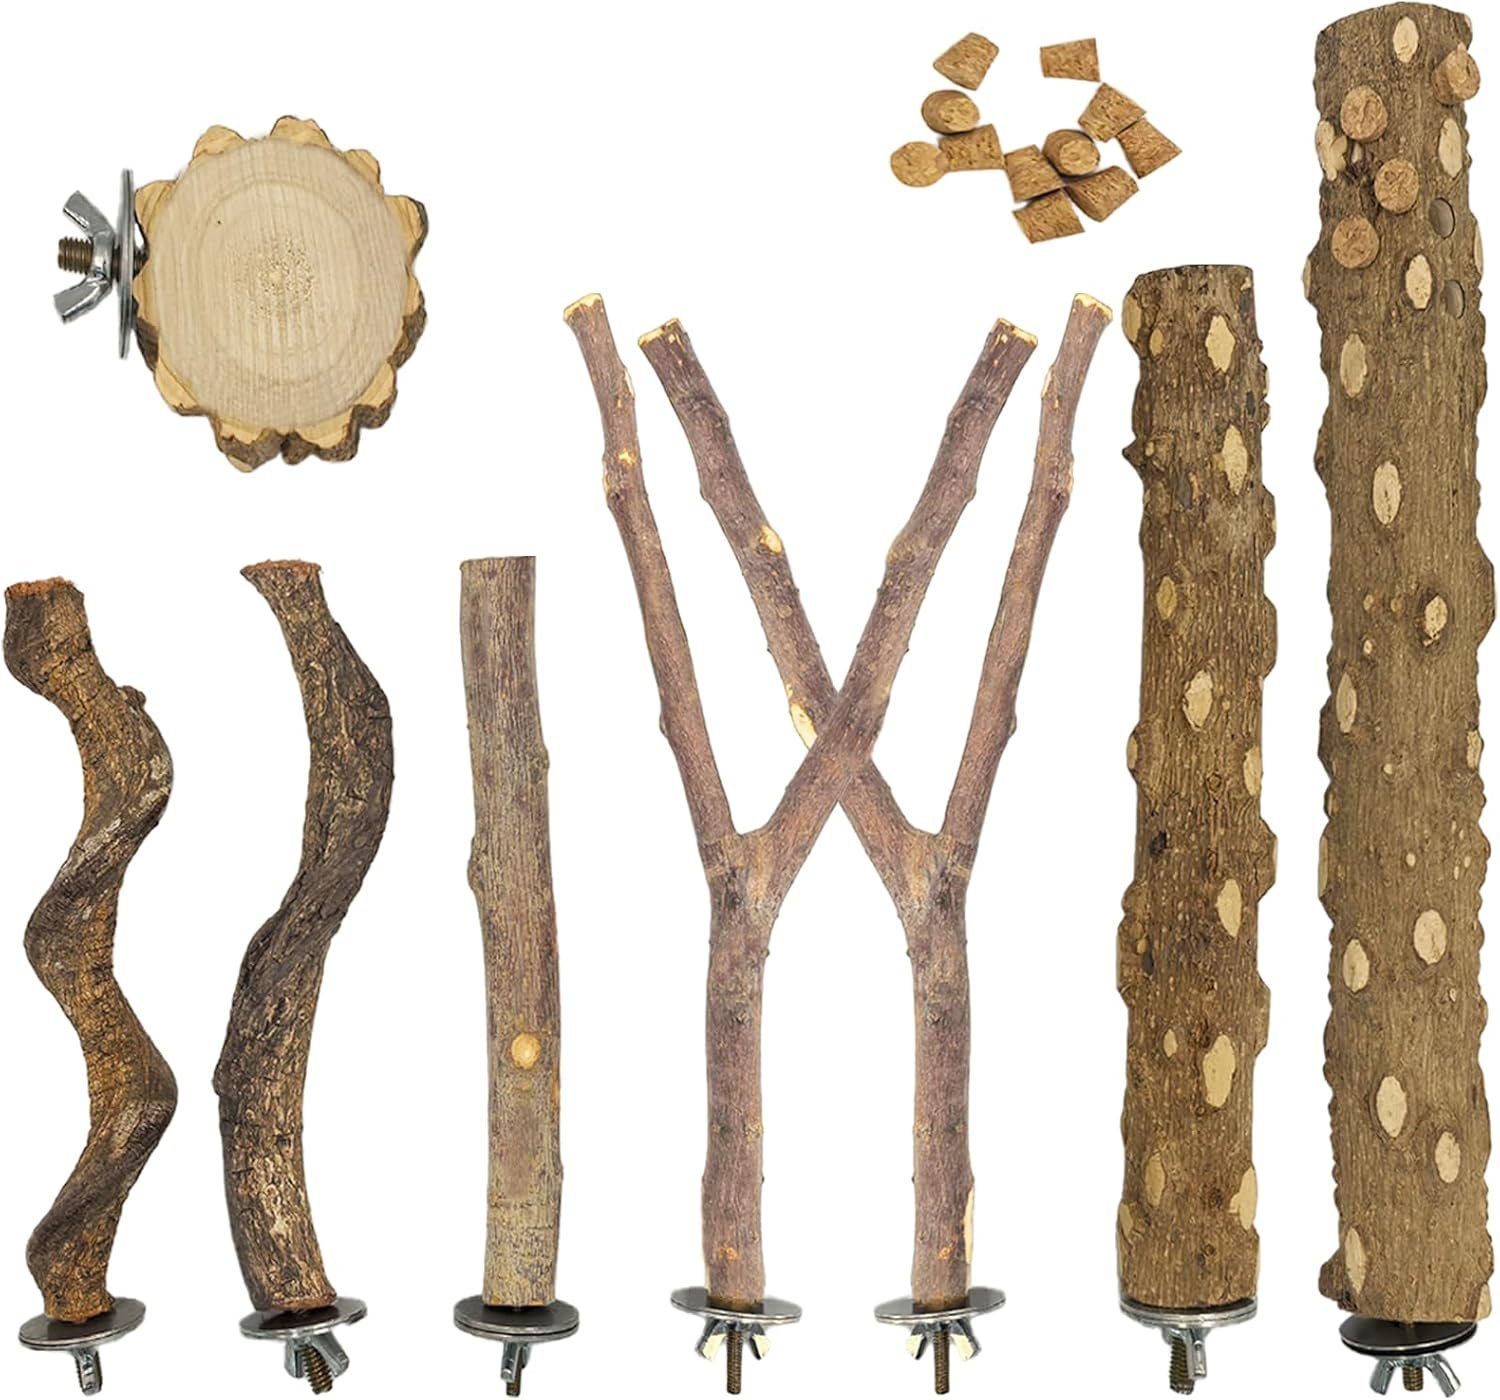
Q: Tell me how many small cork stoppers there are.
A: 15